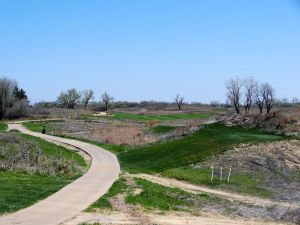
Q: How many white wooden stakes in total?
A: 3